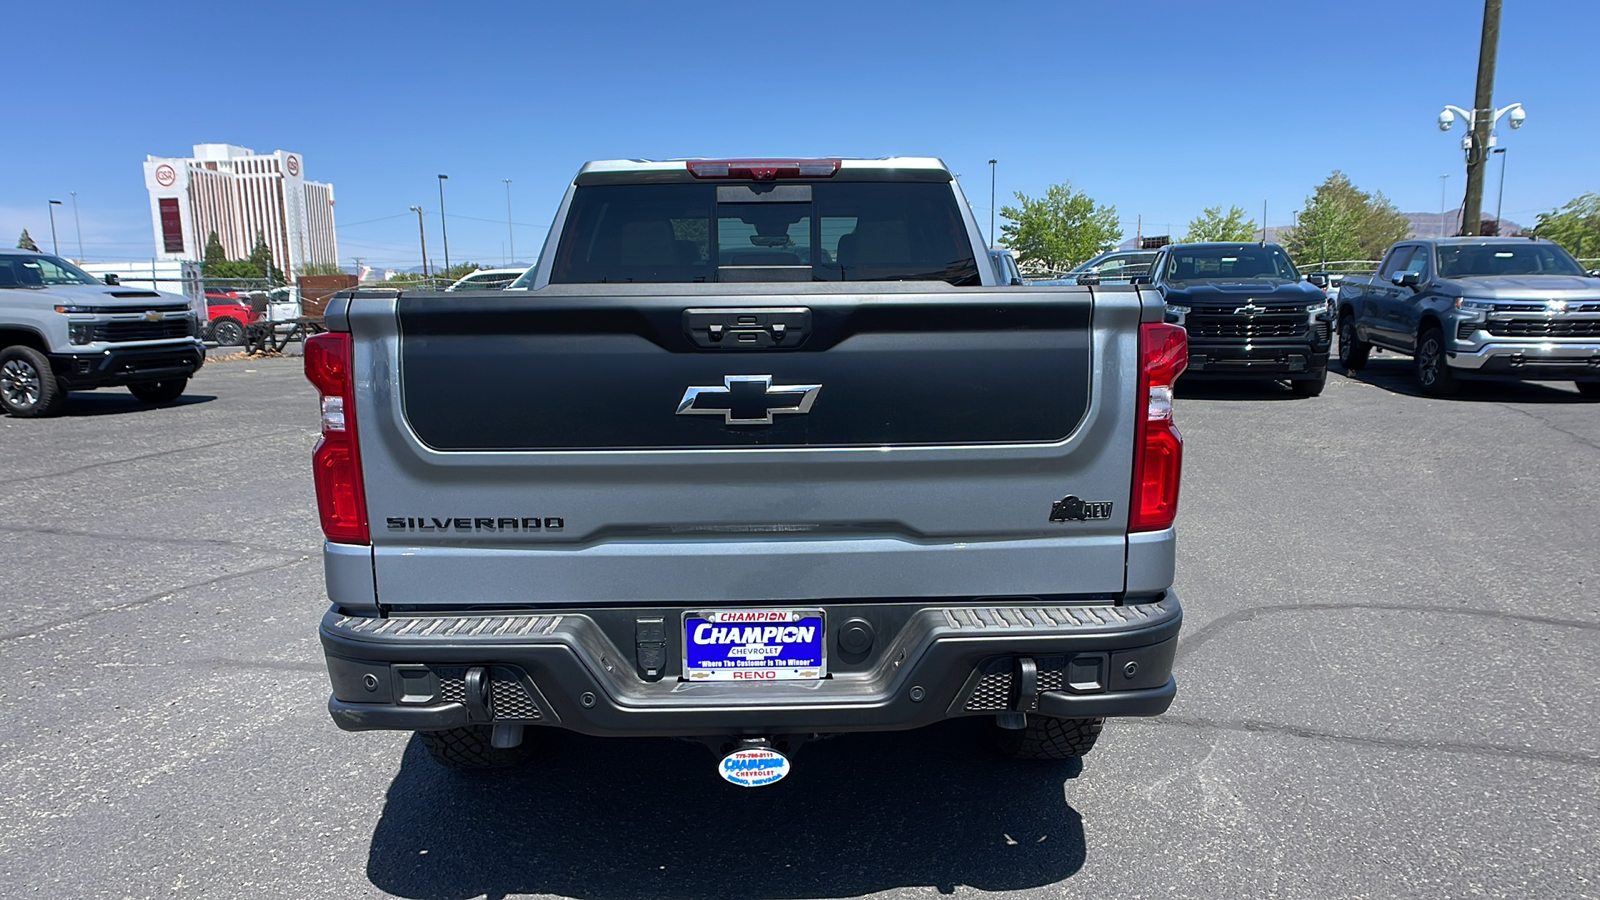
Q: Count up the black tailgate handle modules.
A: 1